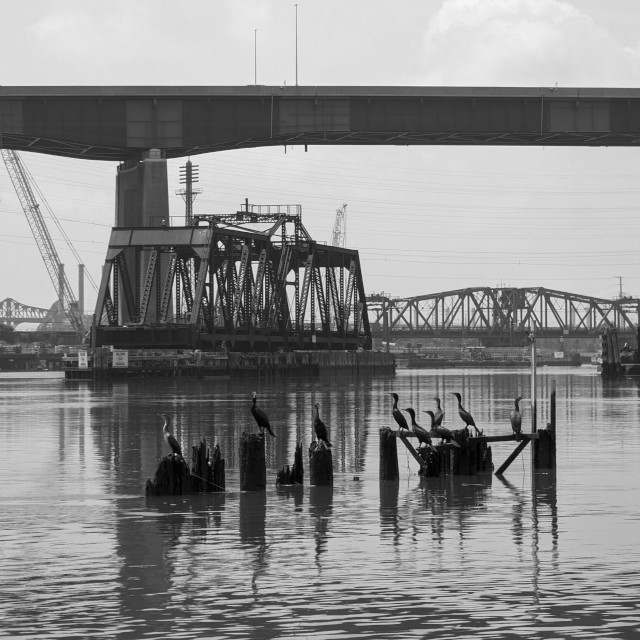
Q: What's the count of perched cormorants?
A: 9